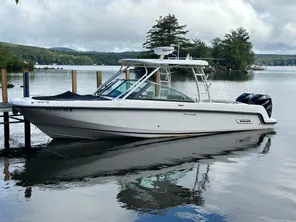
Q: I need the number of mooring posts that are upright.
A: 6